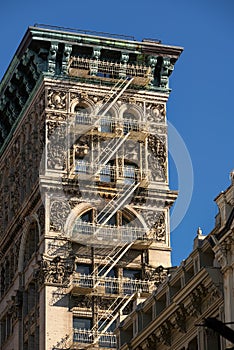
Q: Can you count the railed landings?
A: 6